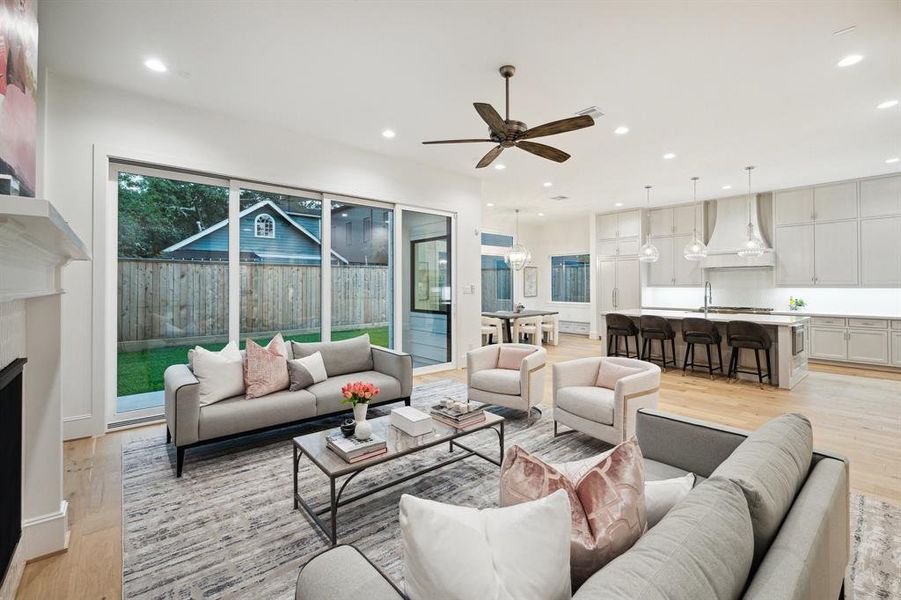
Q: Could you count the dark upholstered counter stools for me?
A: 4